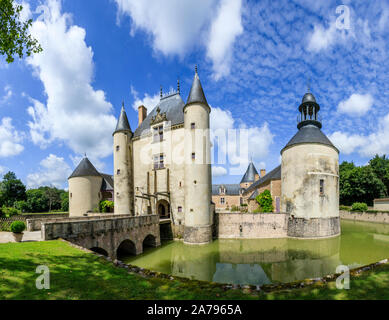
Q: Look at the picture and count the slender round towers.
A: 2